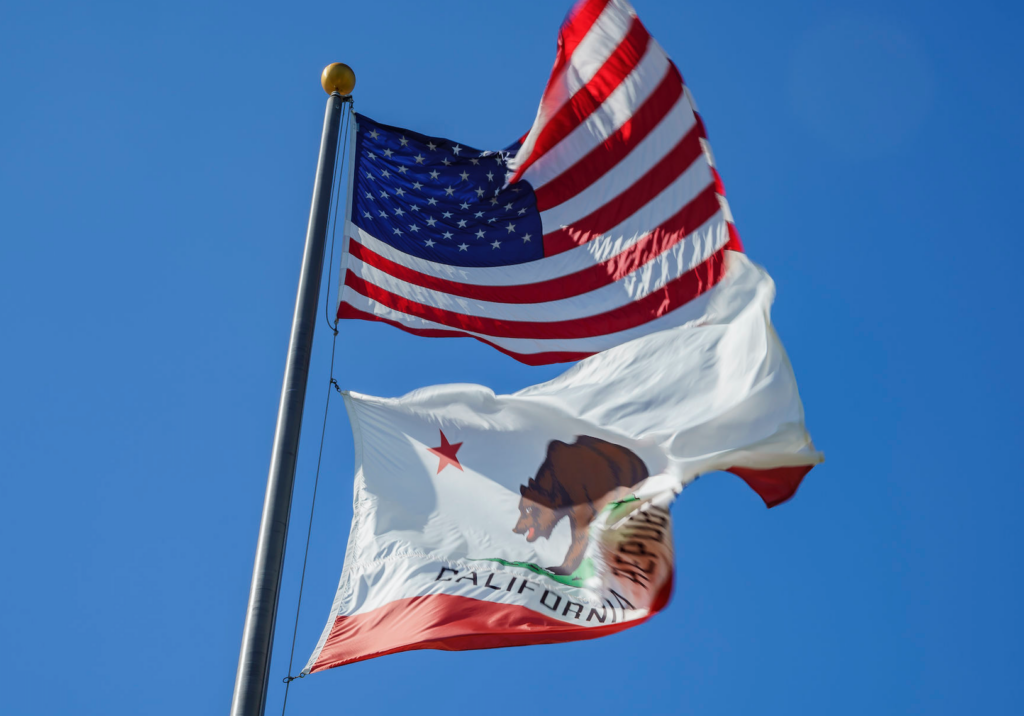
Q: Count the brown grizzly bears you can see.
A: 1